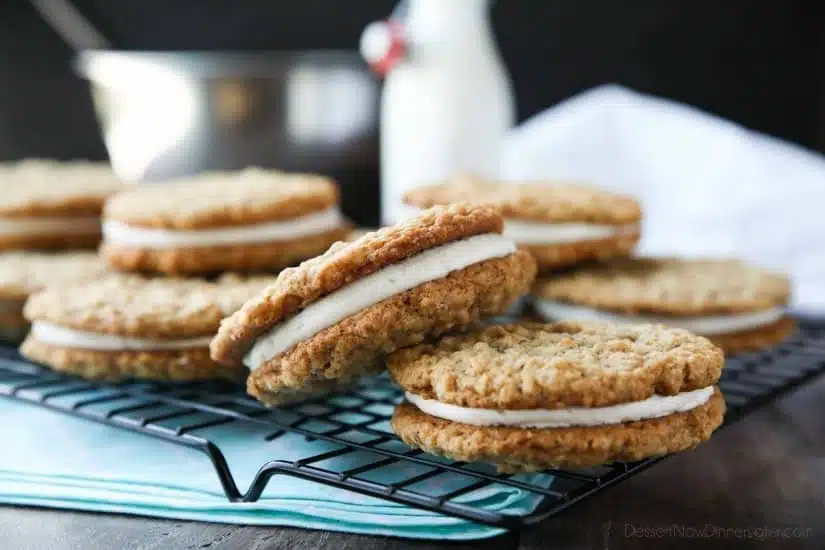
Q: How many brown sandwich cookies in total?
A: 8